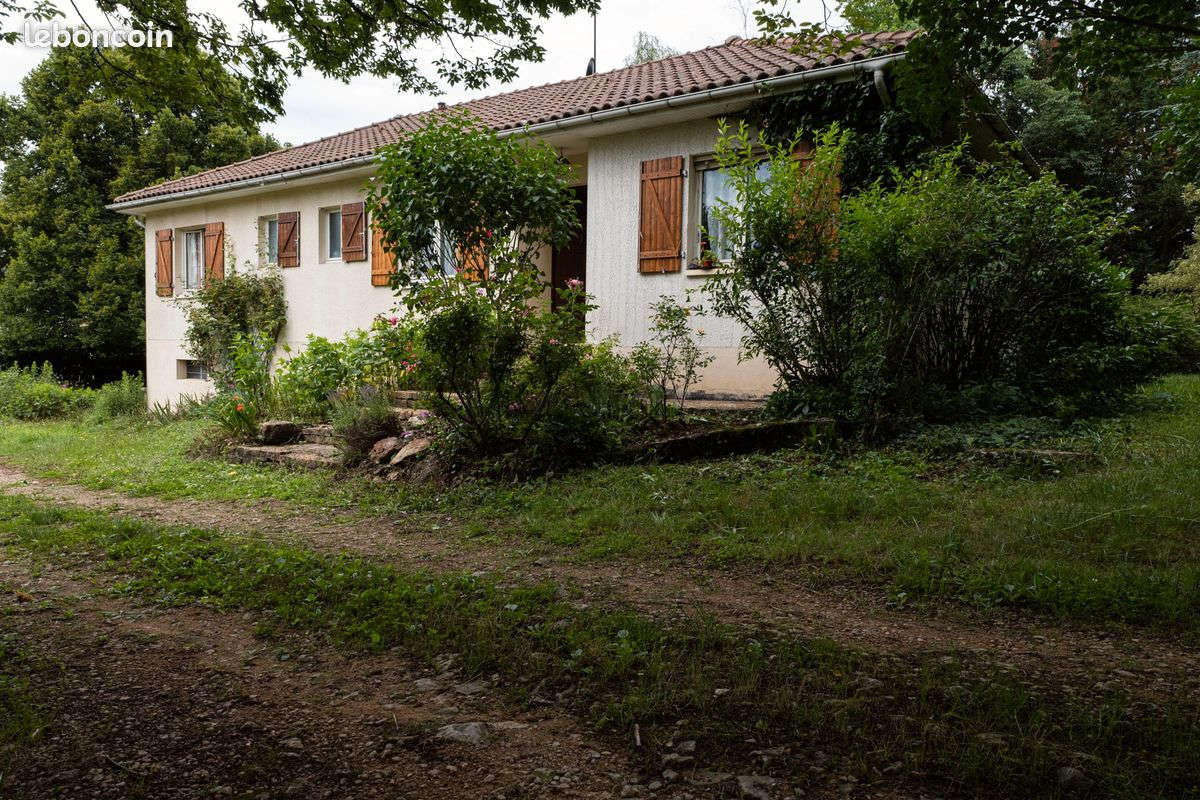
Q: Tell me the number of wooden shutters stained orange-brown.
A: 8